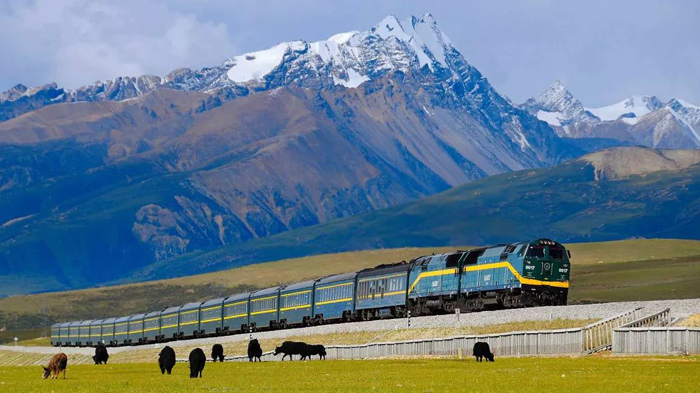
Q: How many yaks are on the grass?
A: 9